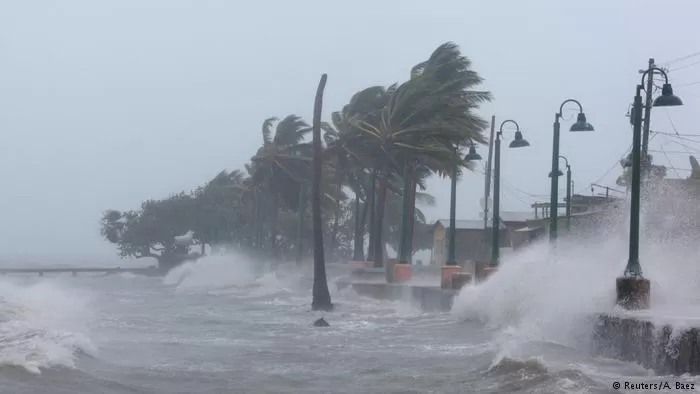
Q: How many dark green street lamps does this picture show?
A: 5